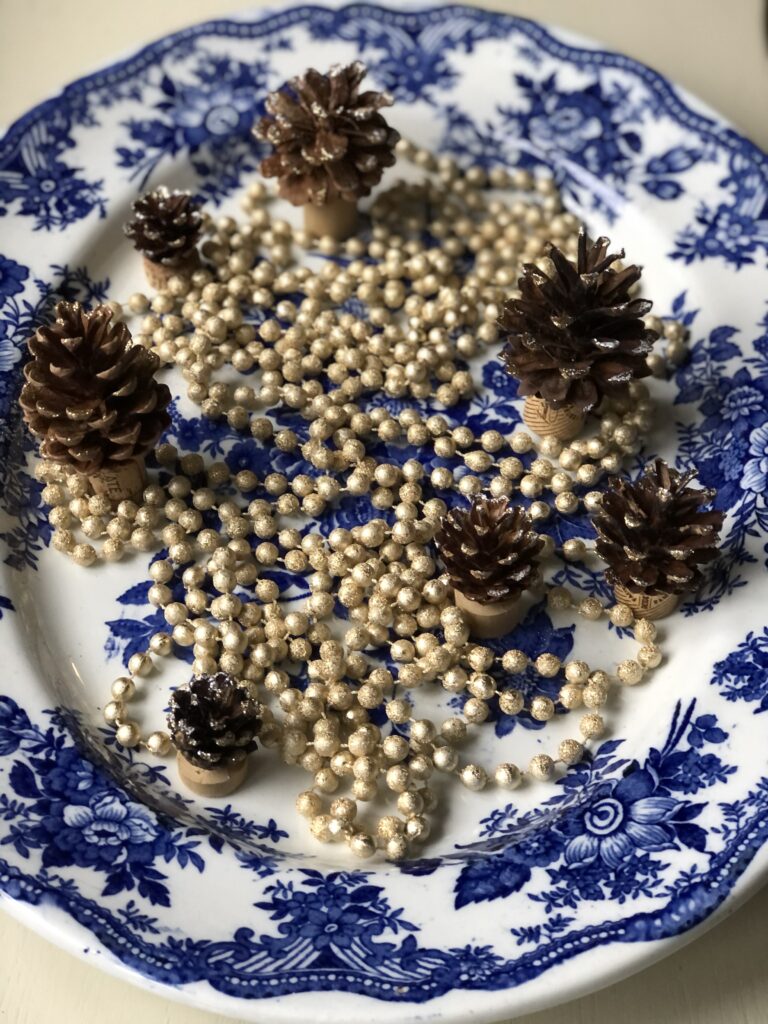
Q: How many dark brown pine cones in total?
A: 7